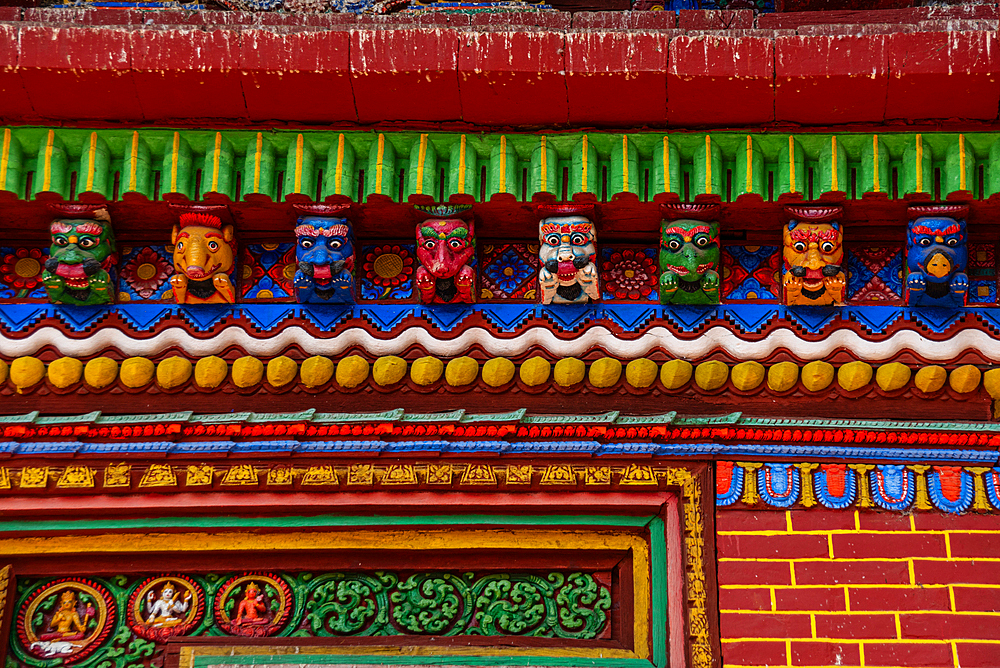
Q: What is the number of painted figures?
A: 11